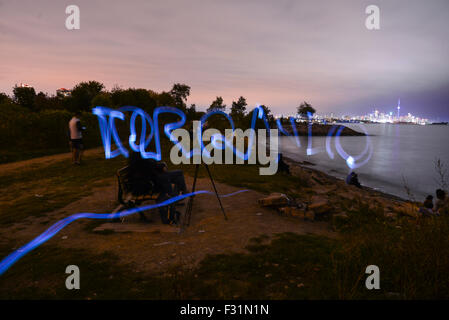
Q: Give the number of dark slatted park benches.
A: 1